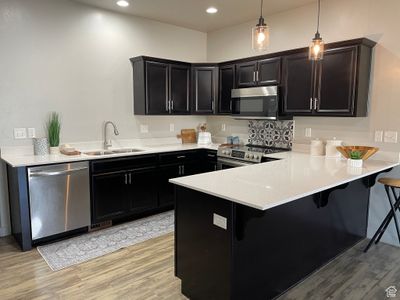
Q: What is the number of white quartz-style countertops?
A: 2